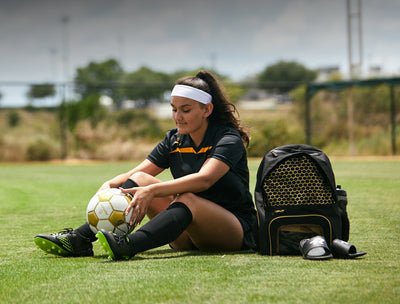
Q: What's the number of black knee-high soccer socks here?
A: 2